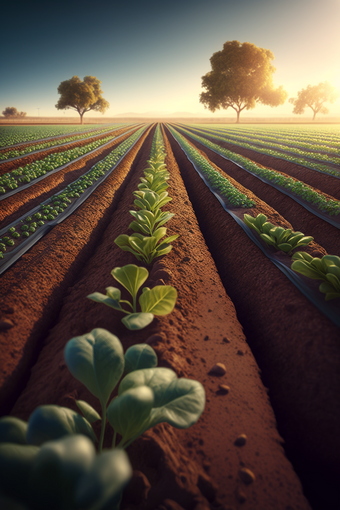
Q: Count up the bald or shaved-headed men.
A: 0